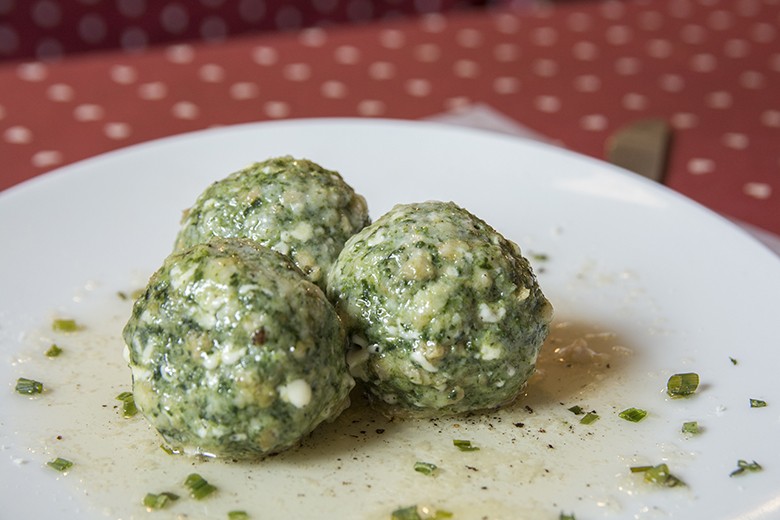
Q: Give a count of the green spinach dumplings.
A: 3